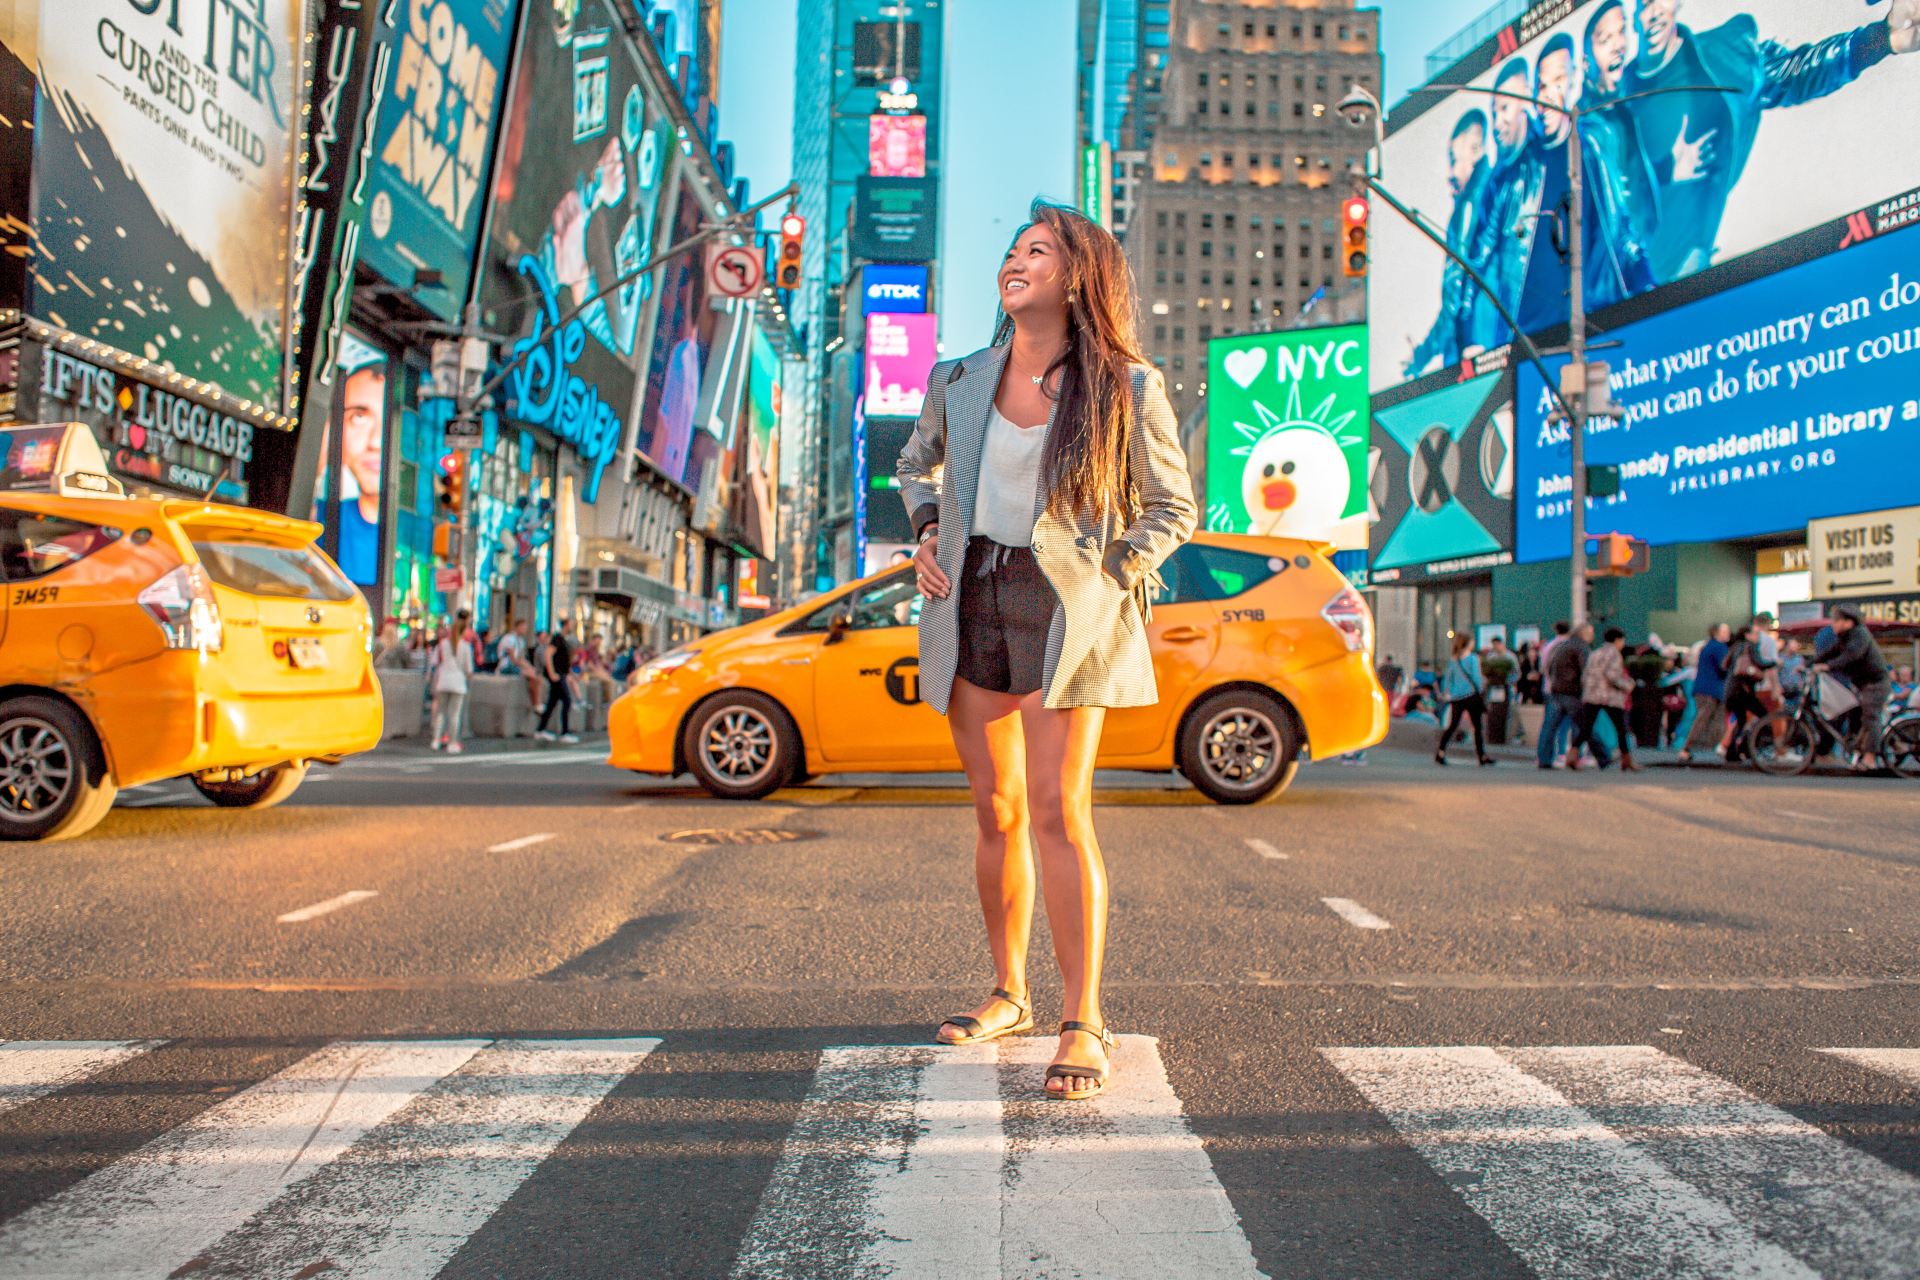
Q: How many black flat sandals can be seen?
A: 2